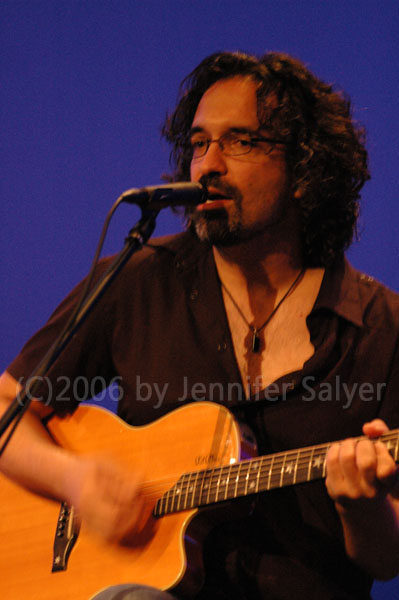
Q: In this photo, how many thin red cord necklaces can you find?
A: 0